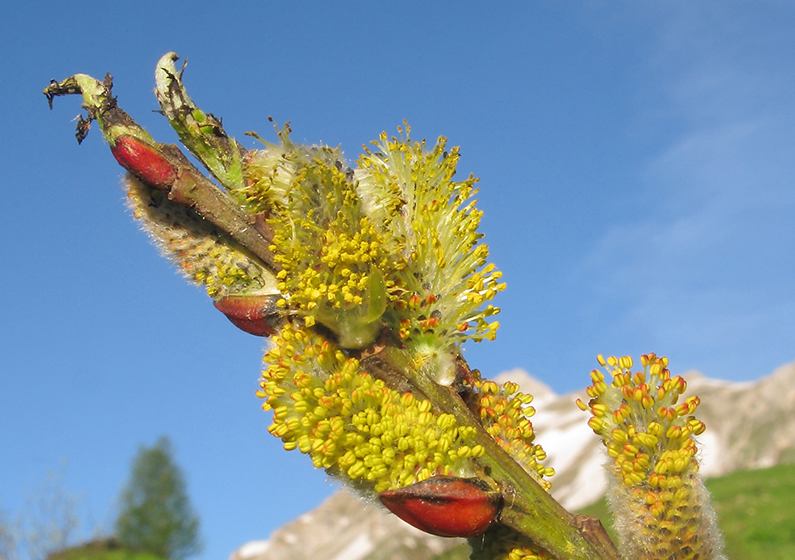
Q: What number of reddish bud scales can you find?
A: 3